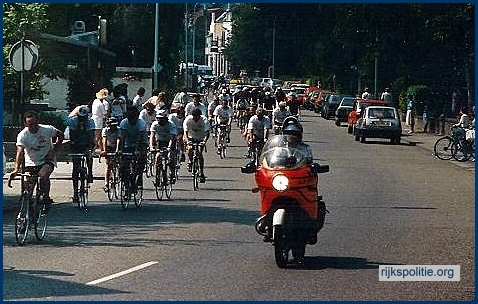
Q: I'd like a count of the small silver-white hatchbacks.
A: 1